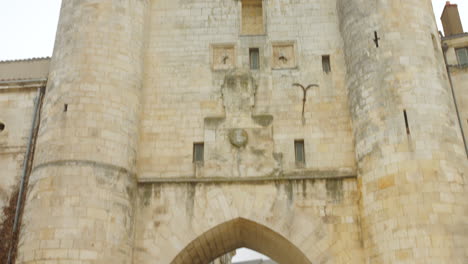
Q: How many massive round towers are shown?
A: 2